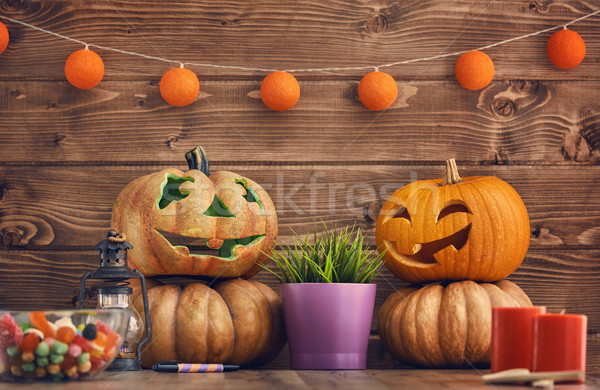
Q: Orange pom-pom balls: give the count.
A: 7